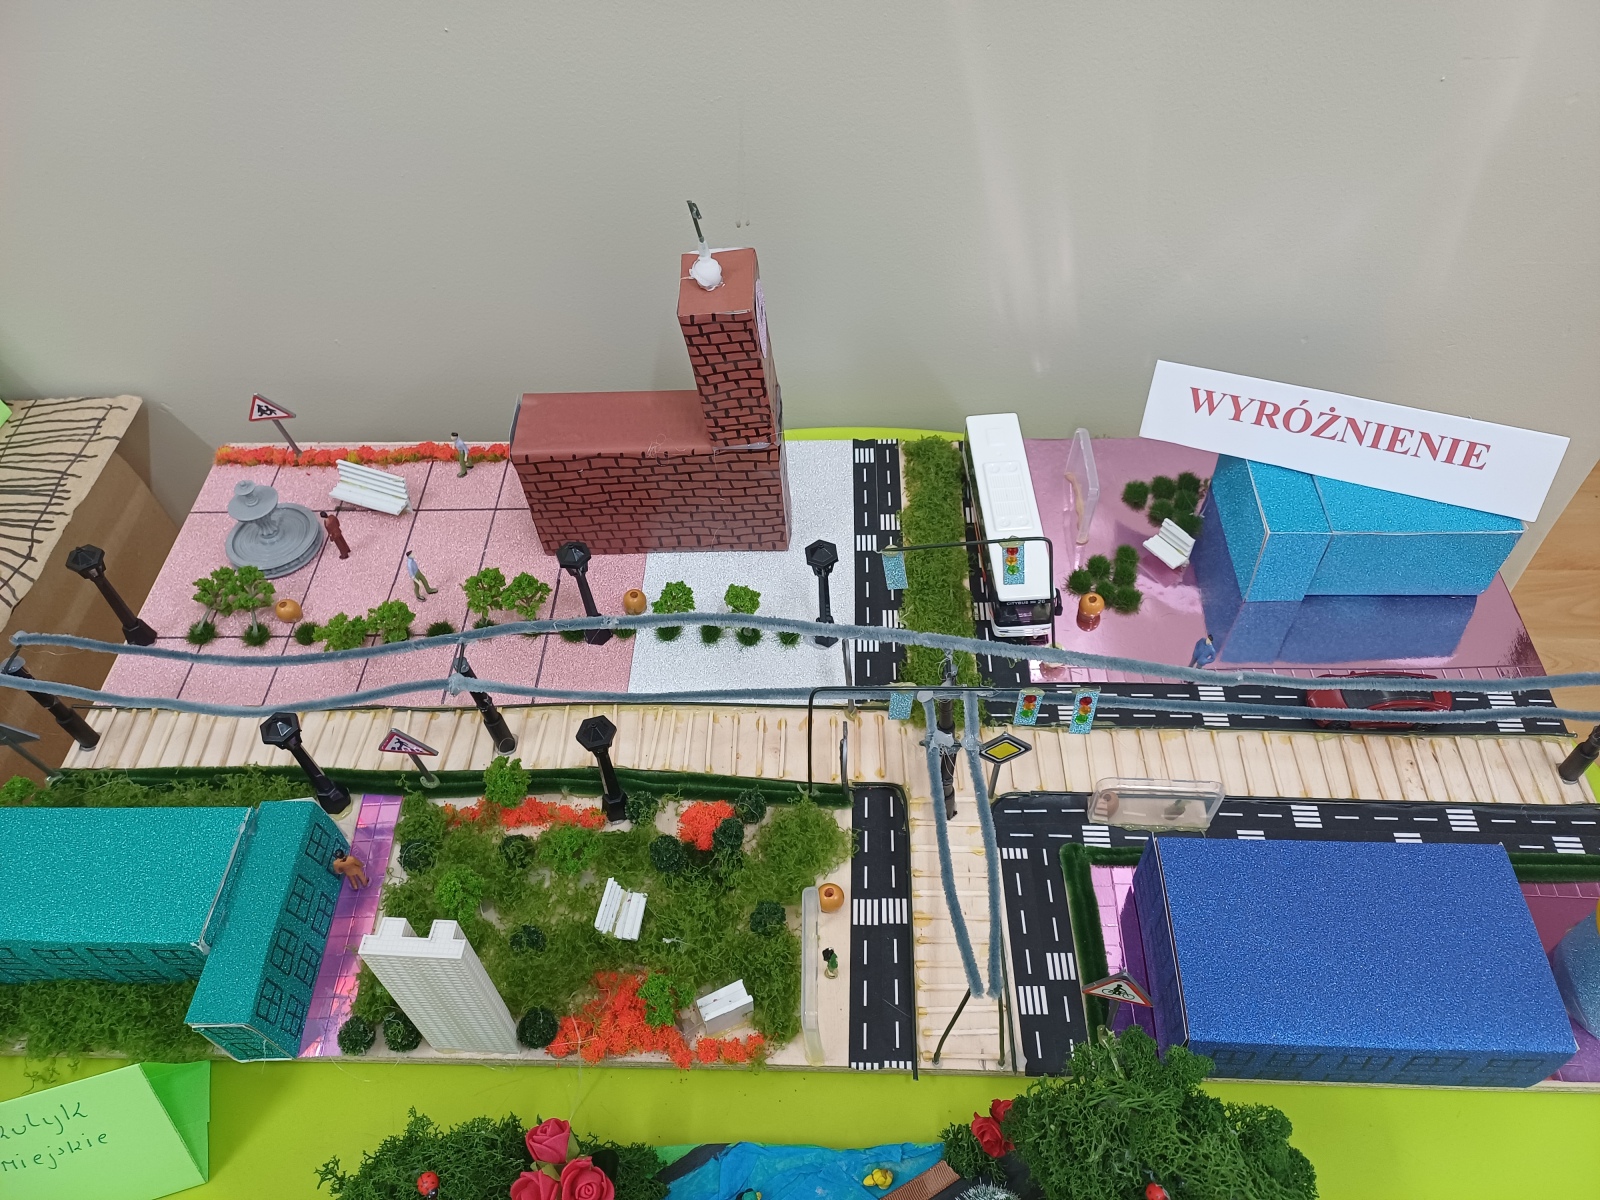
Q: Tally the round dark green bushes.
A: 11